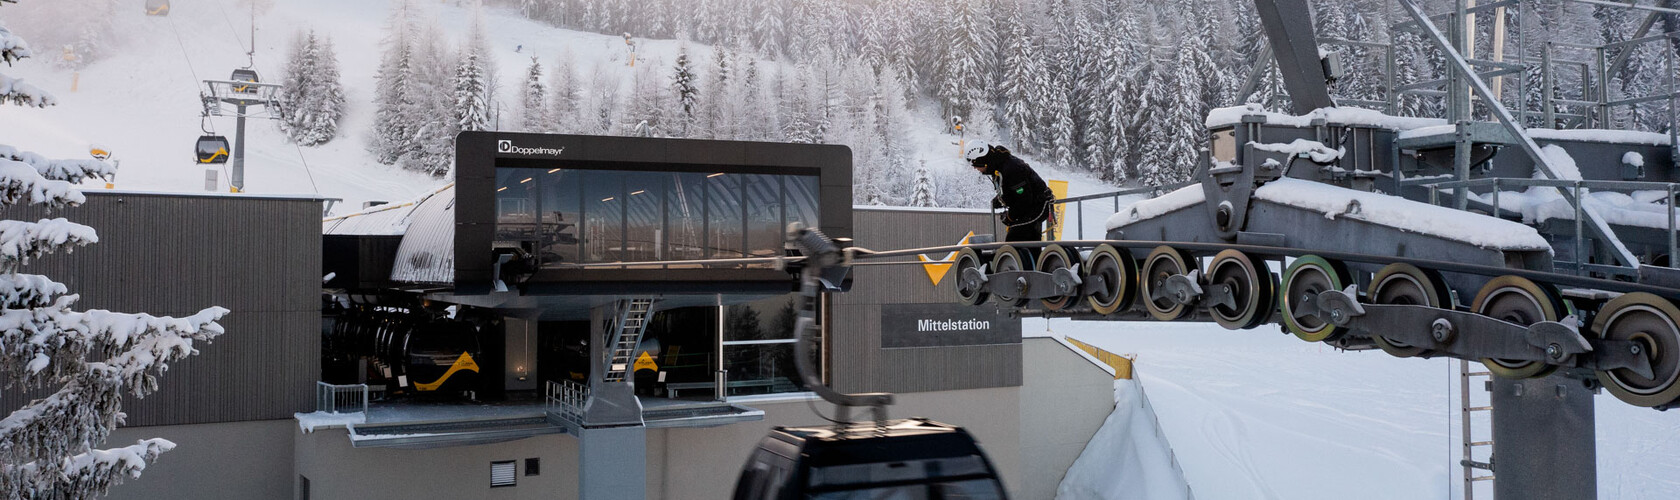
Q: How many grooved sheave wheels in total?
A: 10